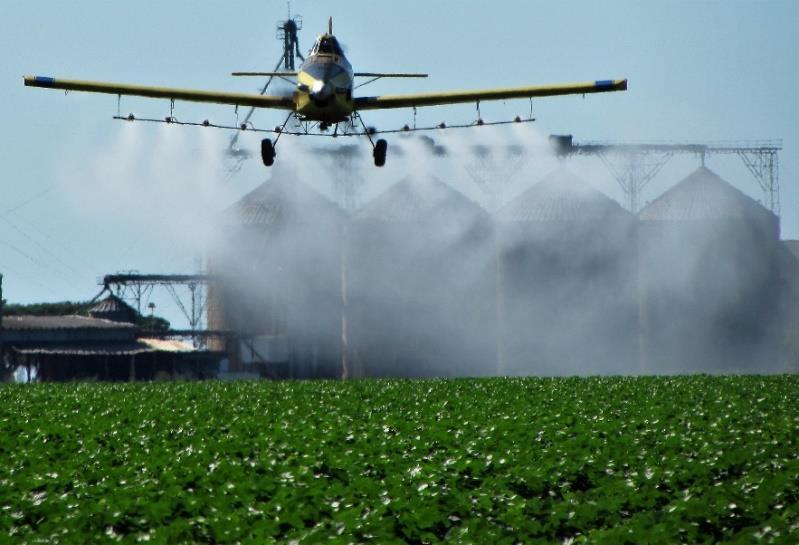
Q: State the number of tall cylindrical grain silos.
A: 4